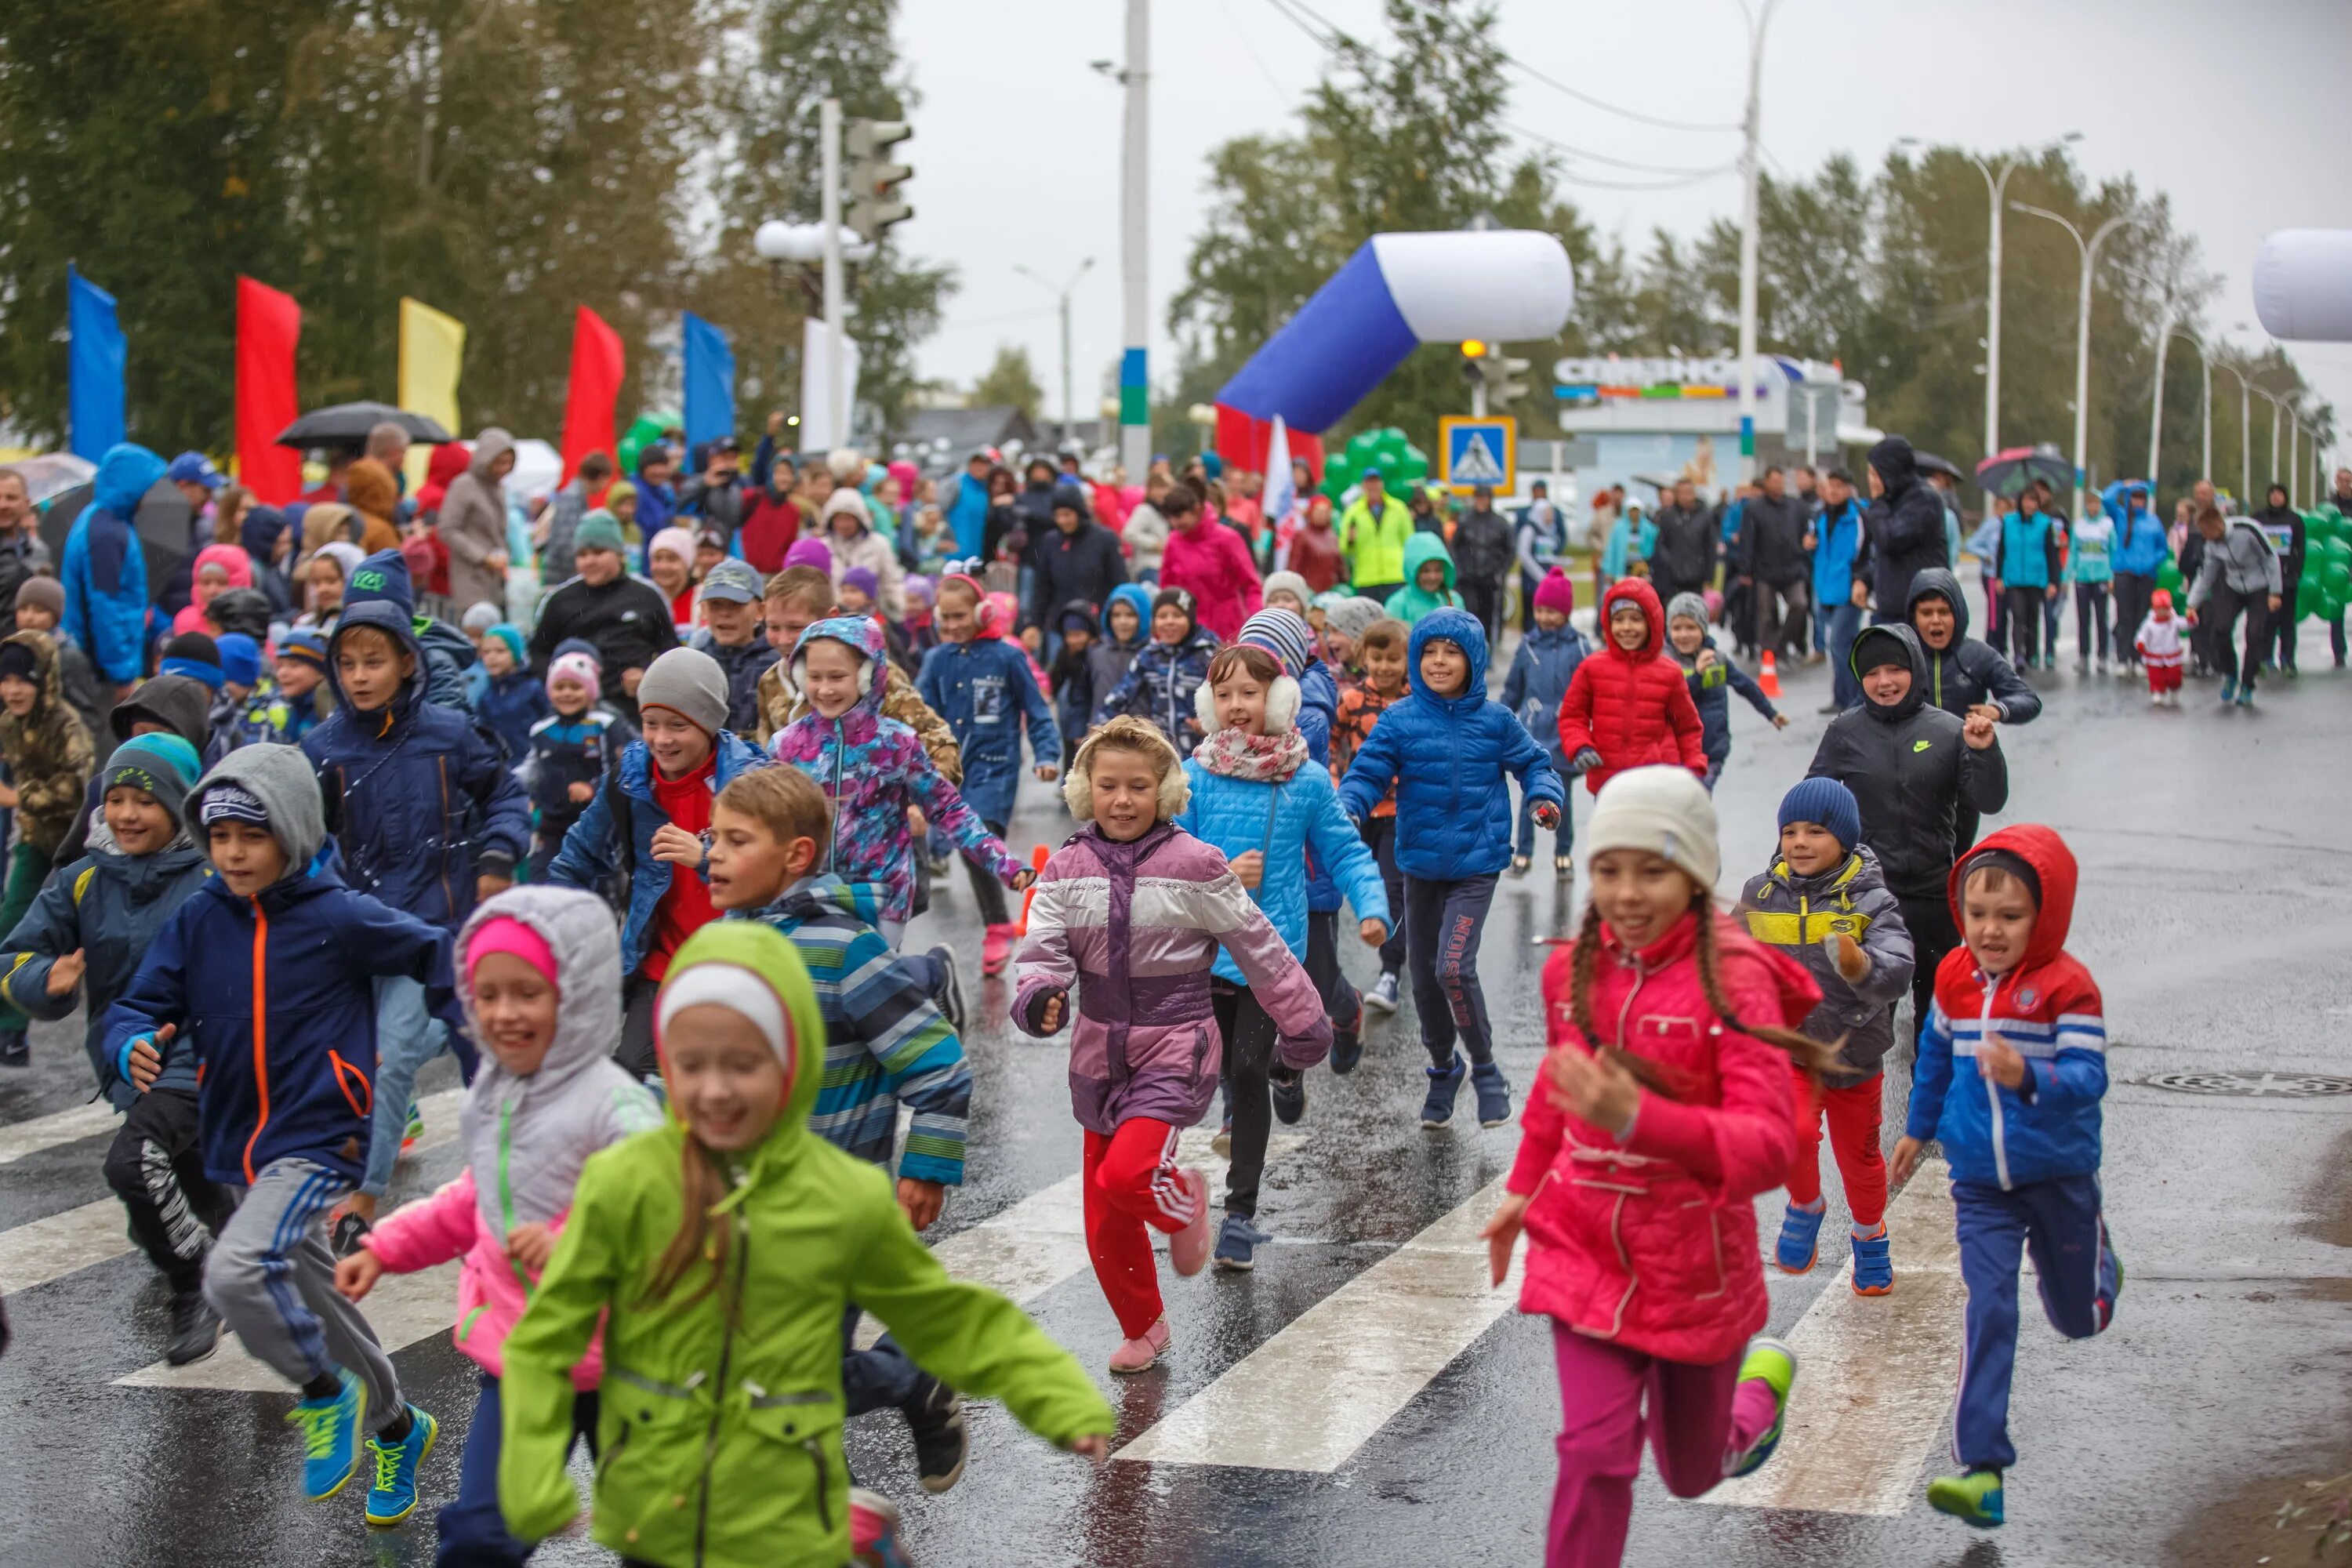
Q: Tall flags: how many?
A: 6